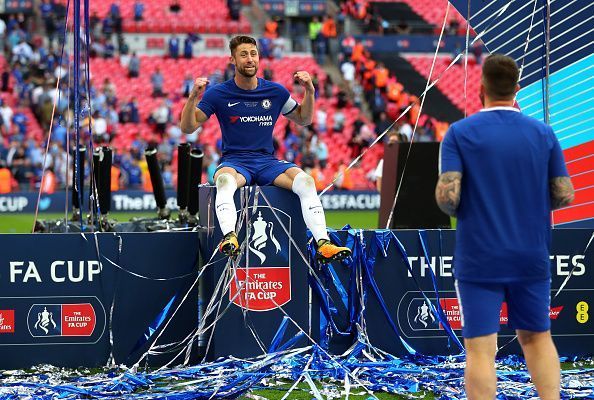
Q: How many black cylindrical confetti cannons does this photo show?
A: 6